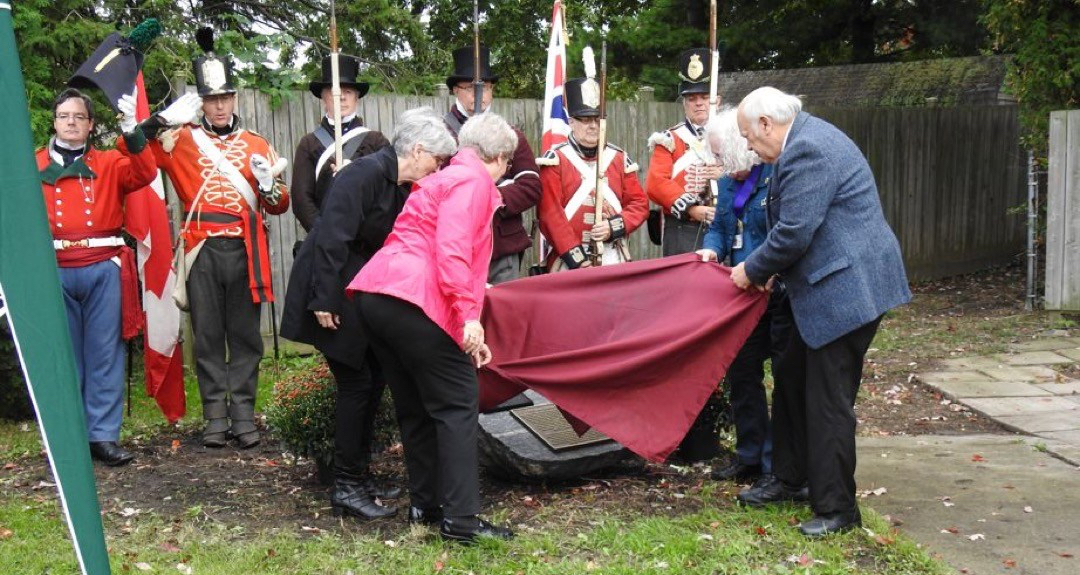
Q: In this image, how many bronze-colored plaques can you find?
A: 1